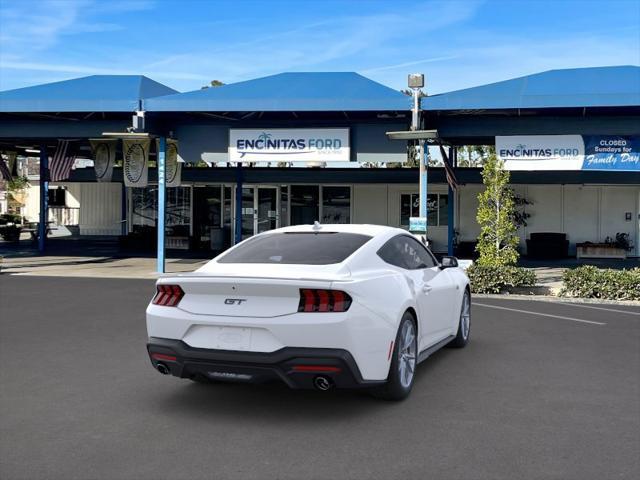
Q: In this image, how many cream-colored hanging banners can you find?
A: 3